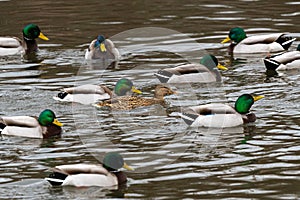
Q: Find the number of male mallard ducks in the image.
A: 9